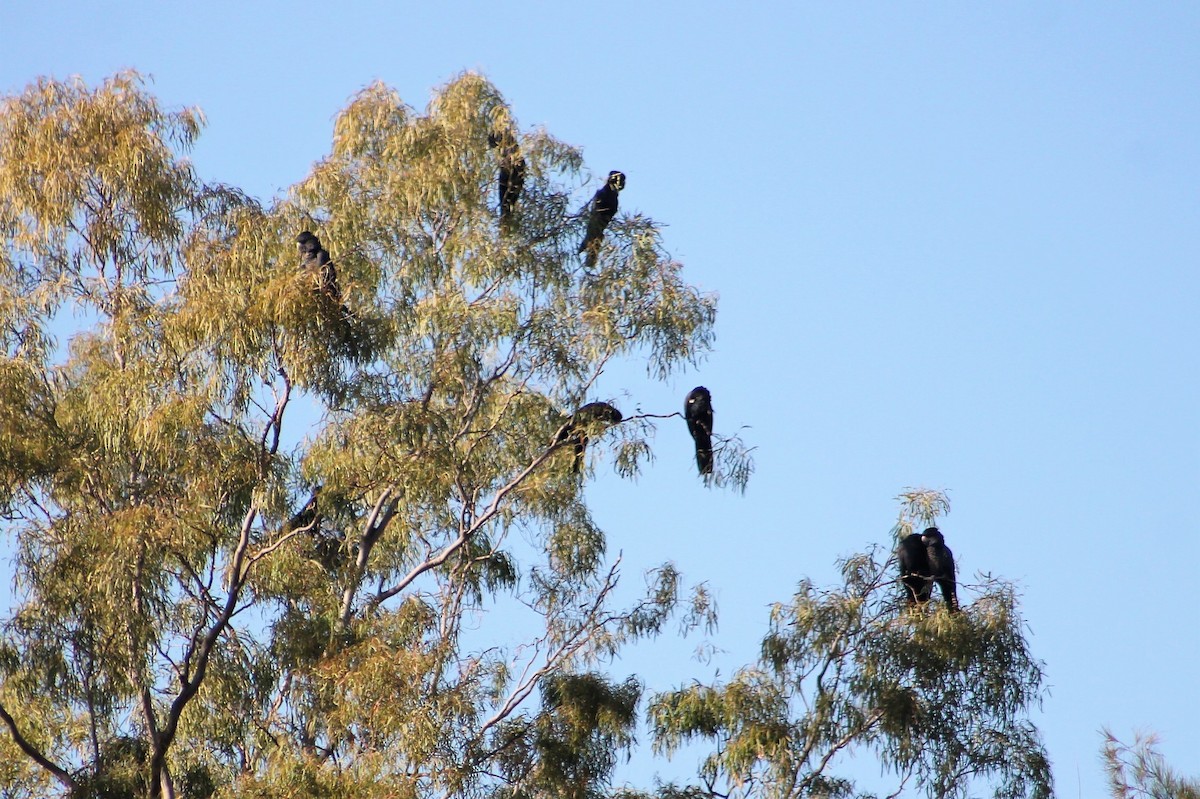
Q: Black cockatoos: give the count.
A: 8